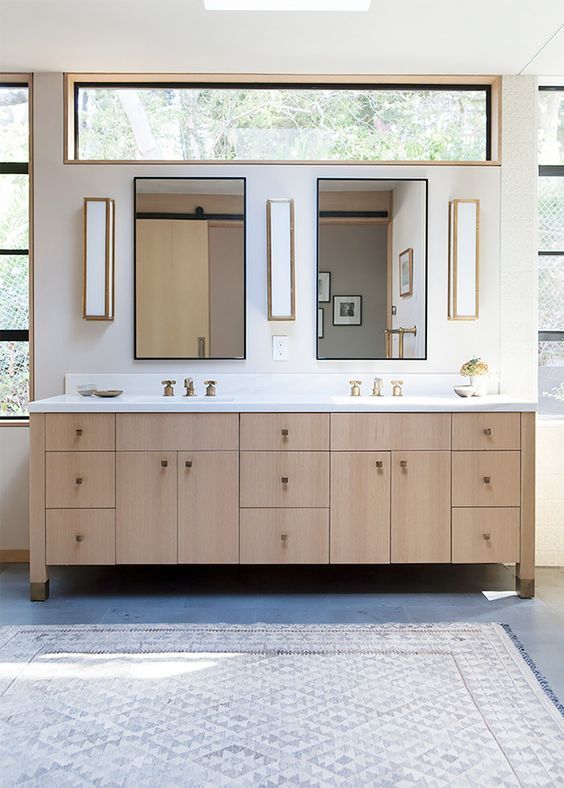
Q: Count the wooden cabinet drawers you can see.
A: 9